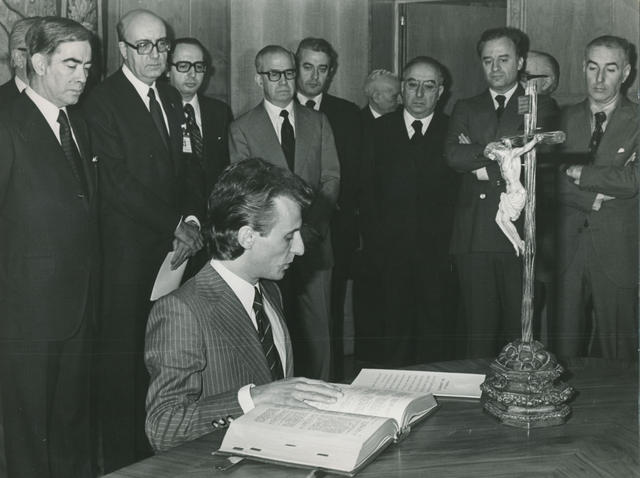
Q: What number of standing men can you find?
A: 11